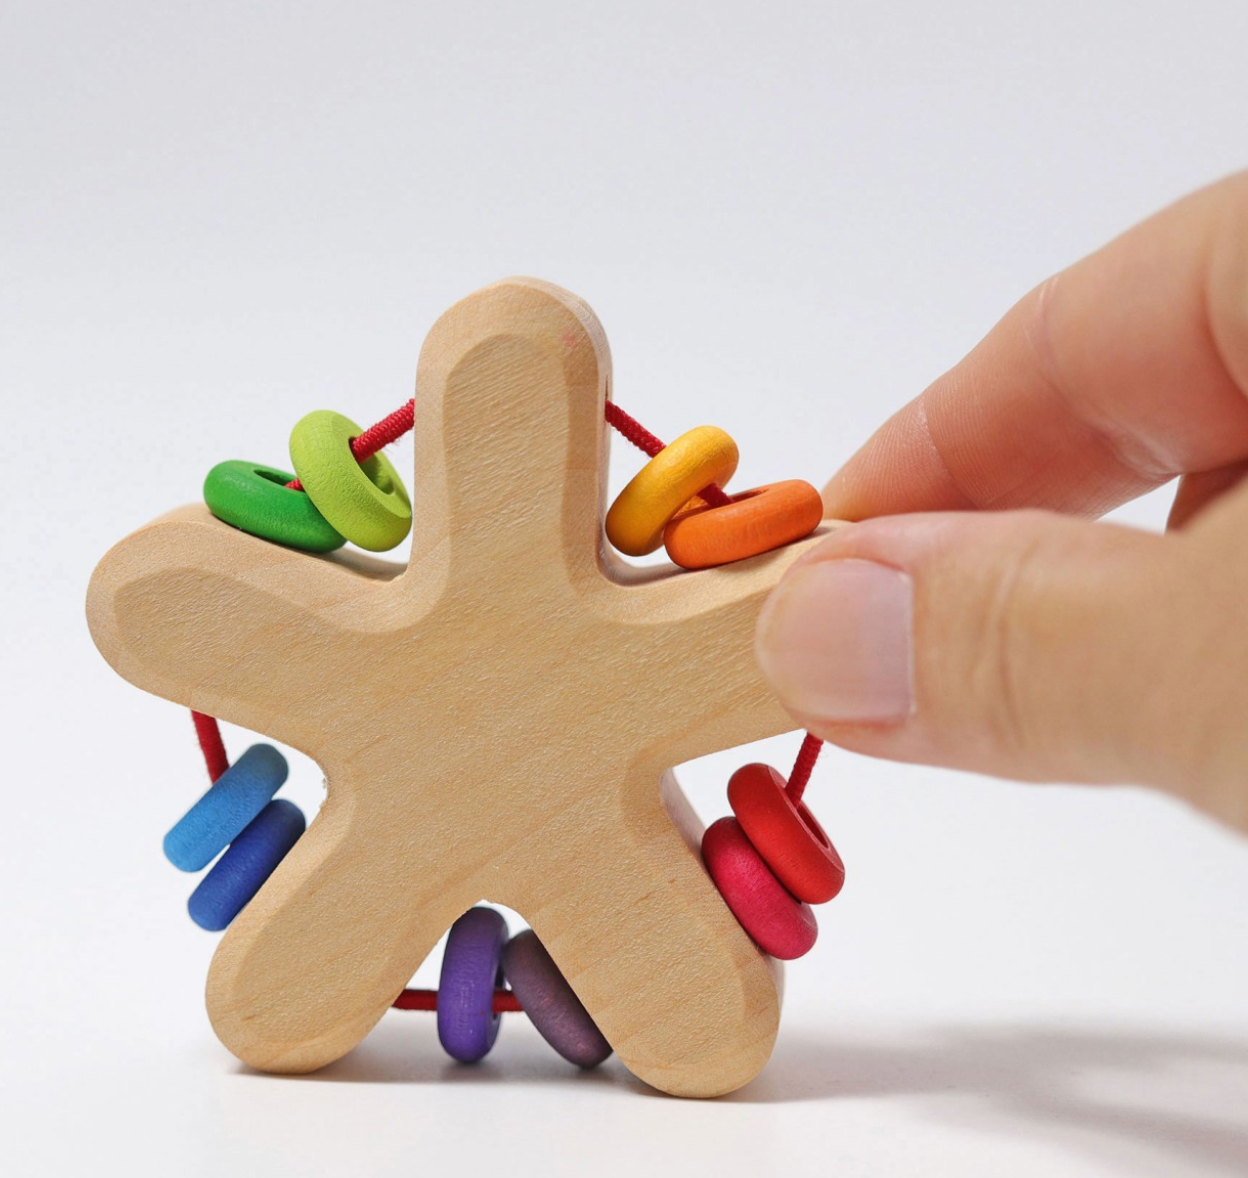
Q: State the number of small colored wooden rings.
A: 10